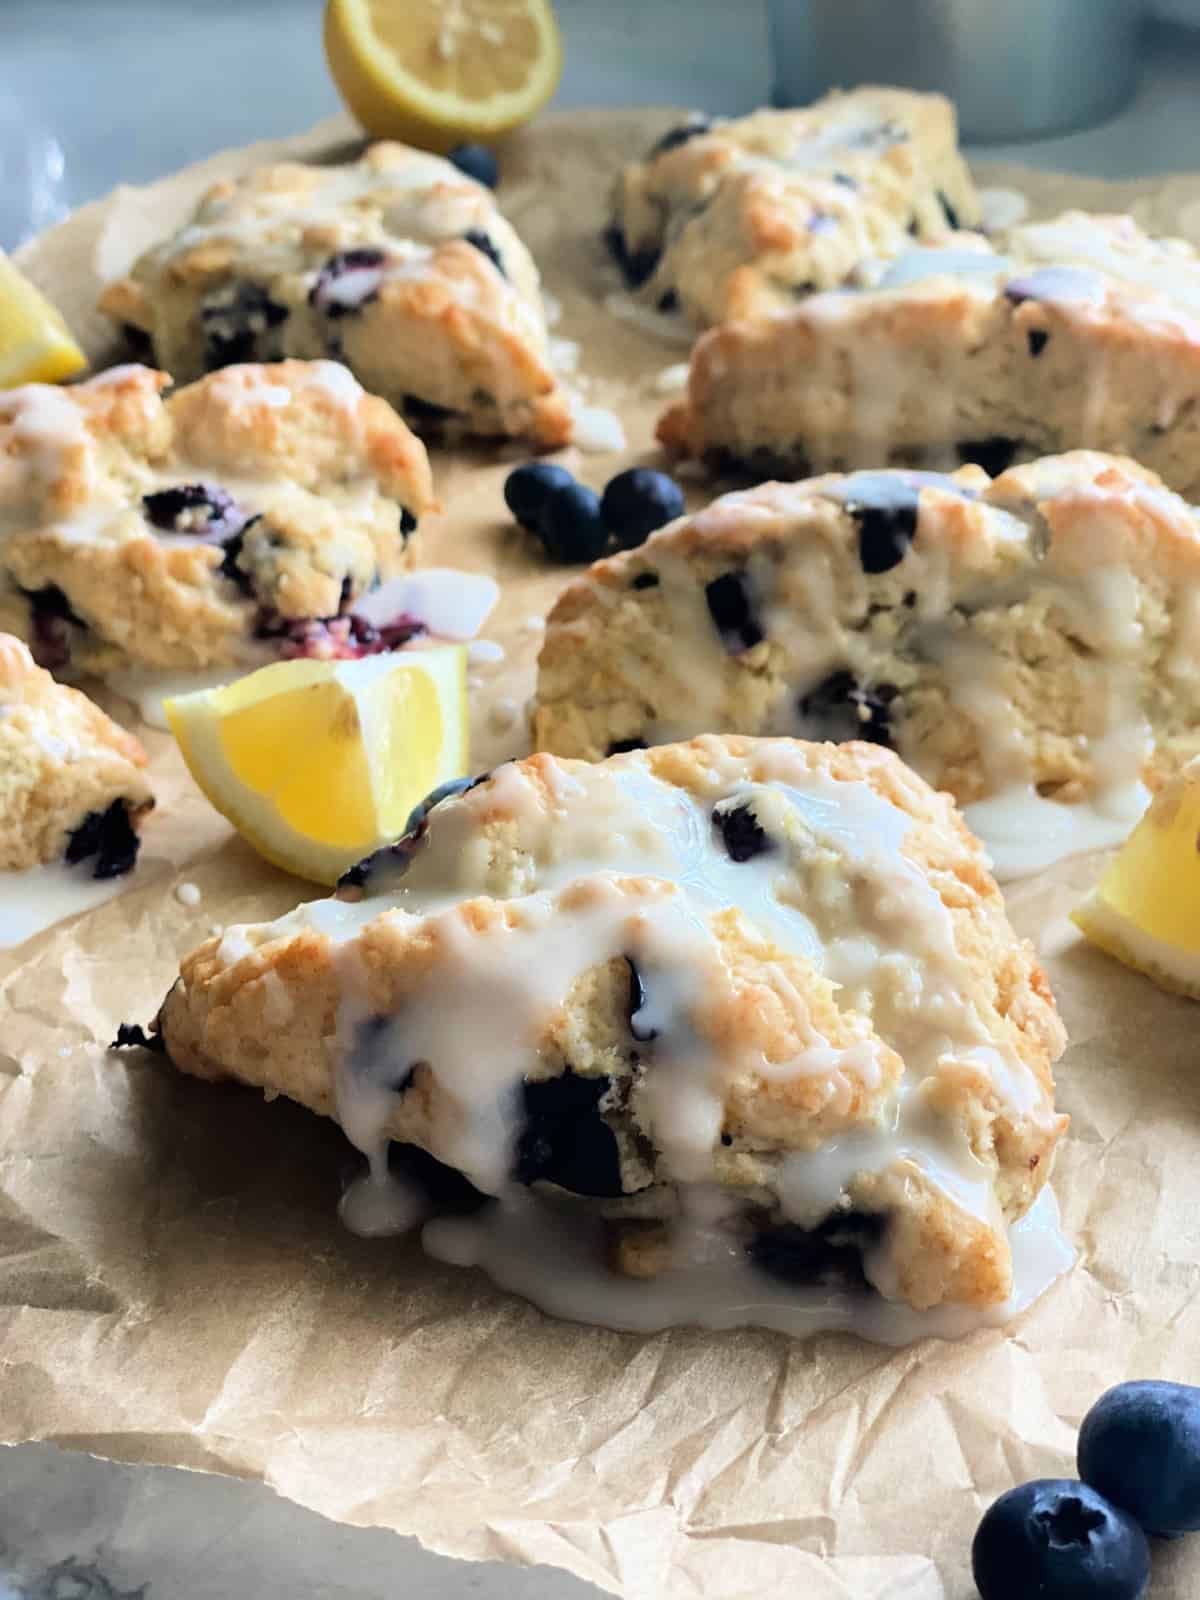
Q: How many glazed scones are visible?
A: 7